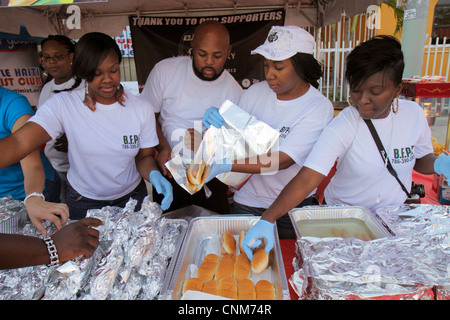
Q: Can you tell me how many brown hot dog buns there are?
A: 12